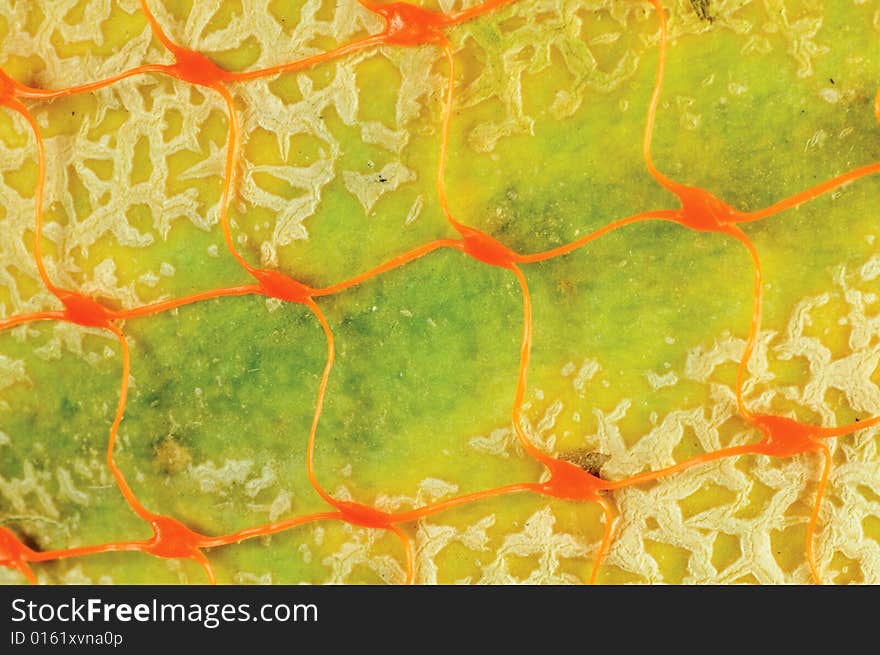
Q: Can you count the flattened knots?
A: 12